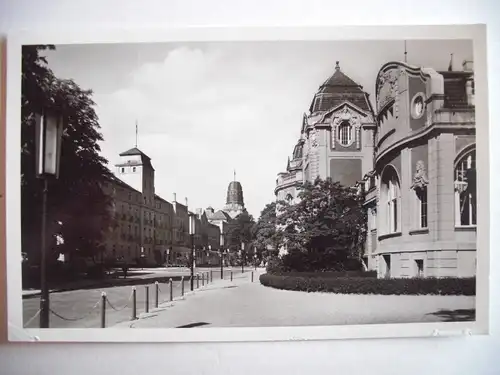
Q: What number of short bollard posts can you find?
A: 12